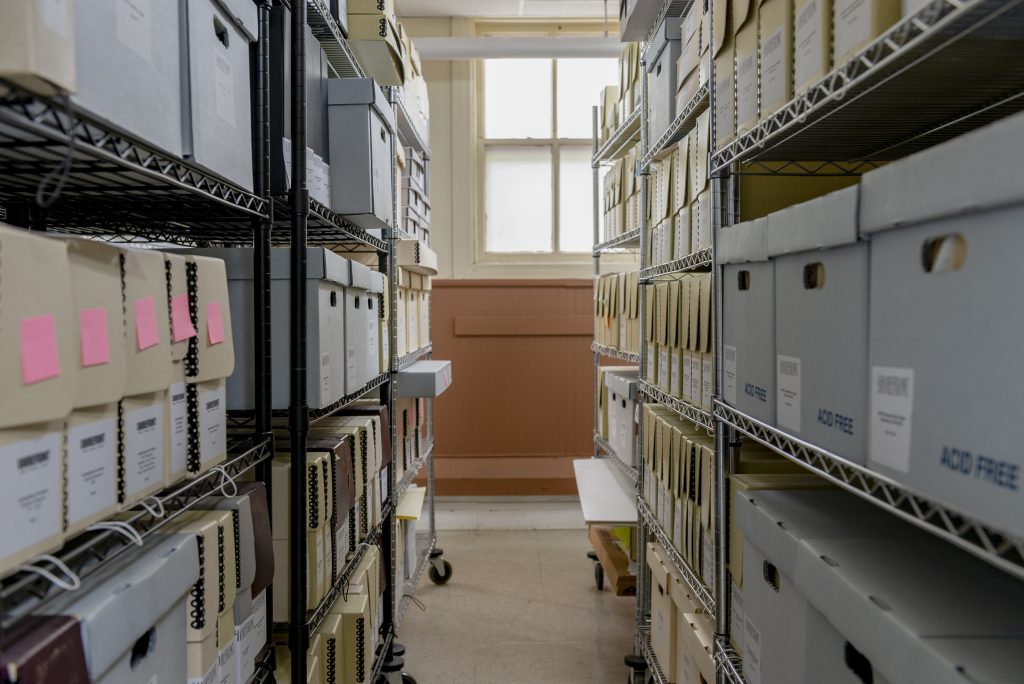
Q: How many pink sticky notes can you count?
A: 5